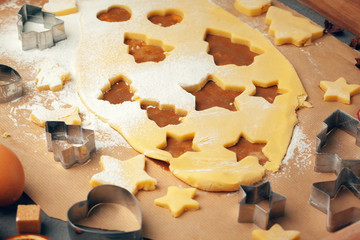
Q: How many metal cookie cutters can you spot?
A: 7